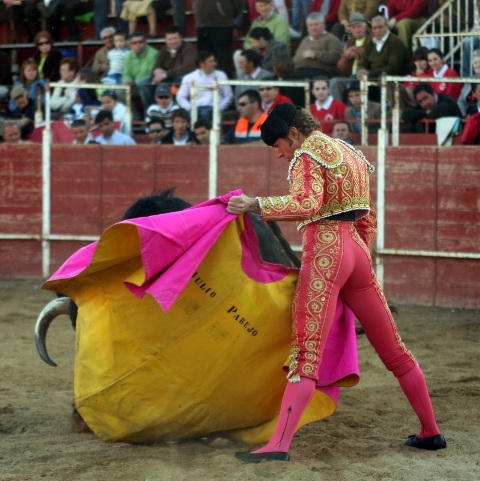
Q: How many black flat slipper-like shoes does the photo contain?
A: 2